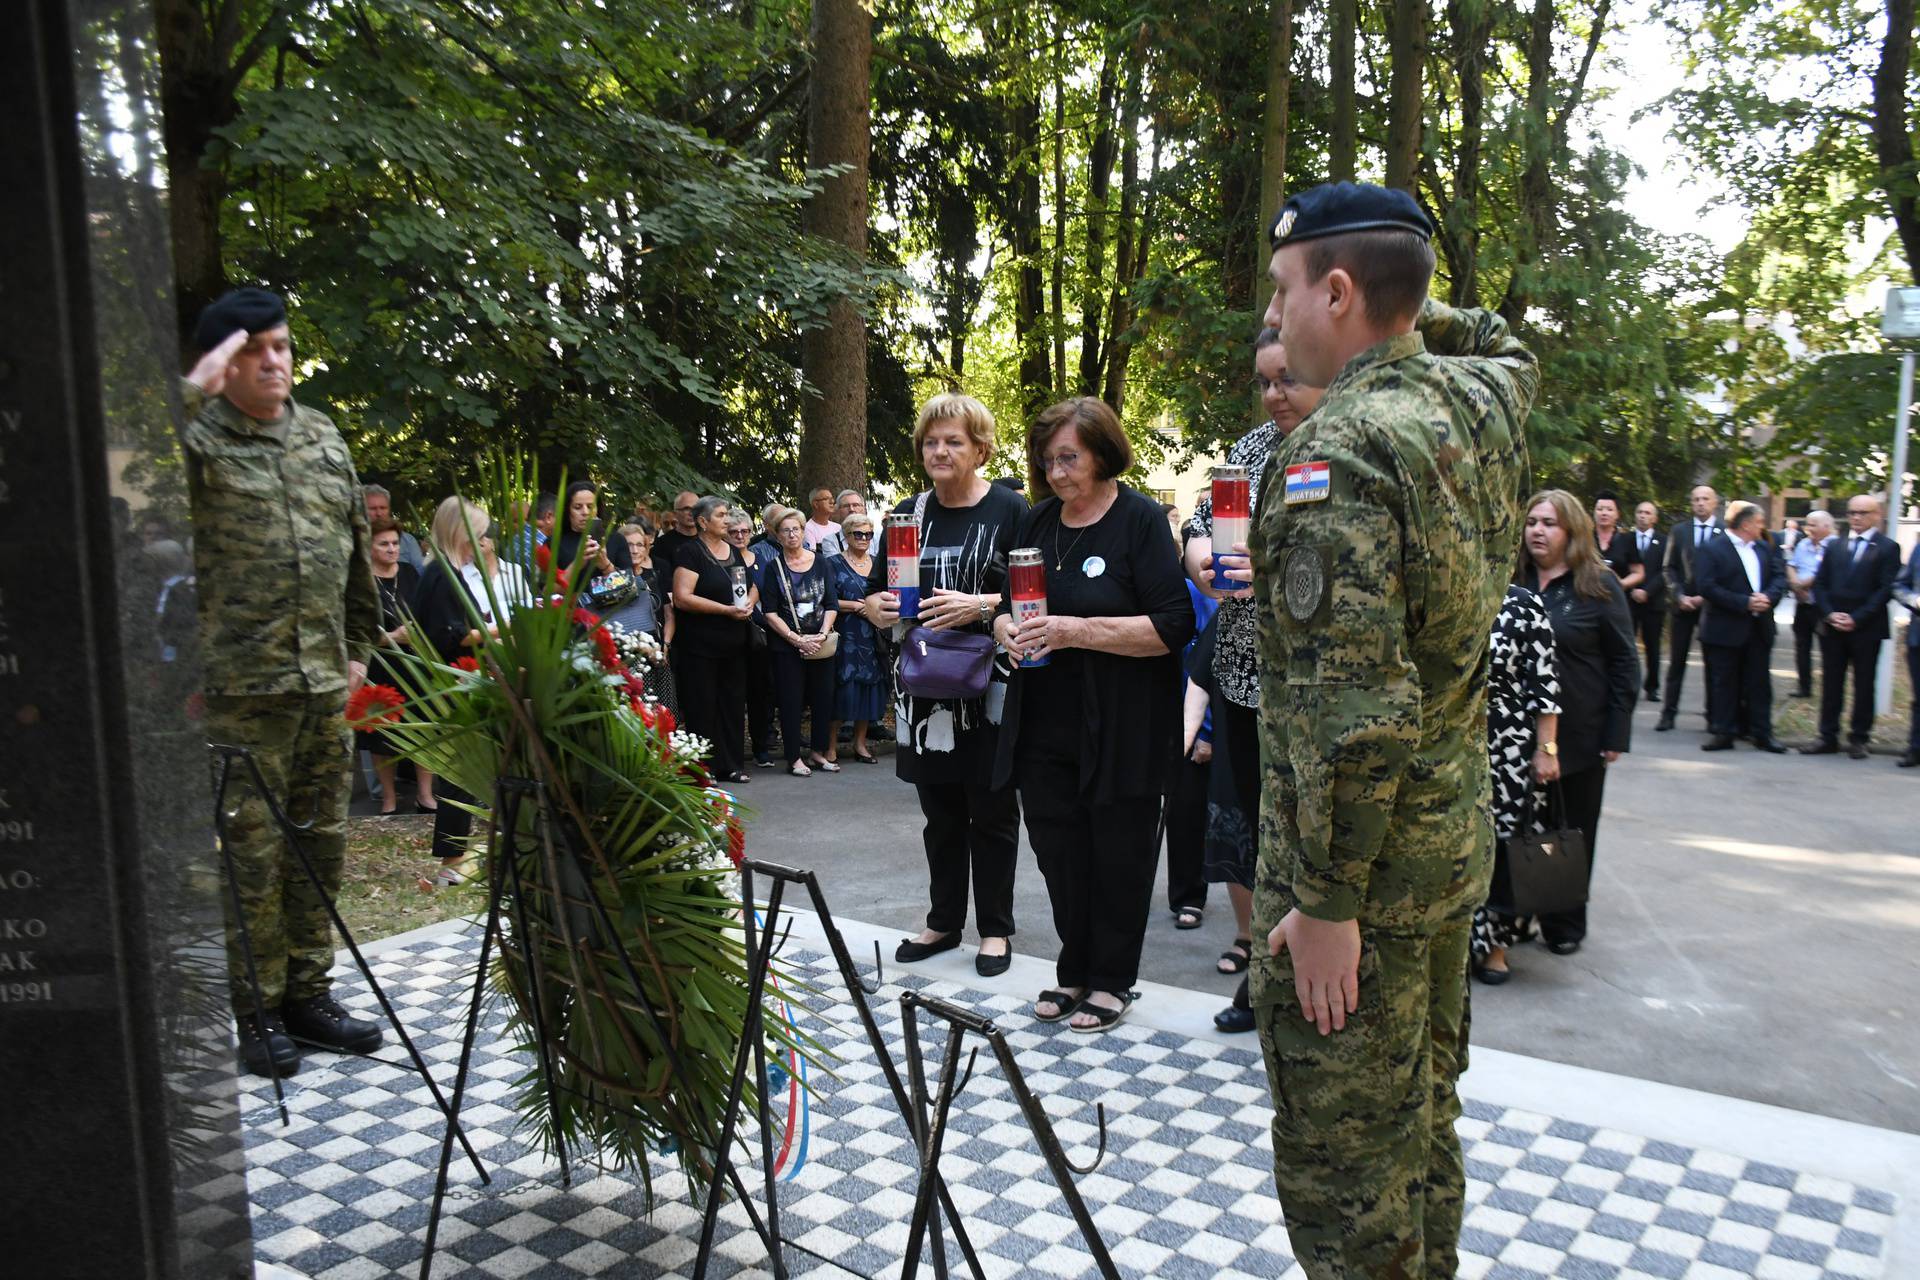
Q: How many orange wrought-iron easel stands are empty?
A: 0